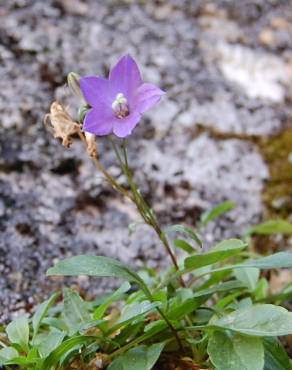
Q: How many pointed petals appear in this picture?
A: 5